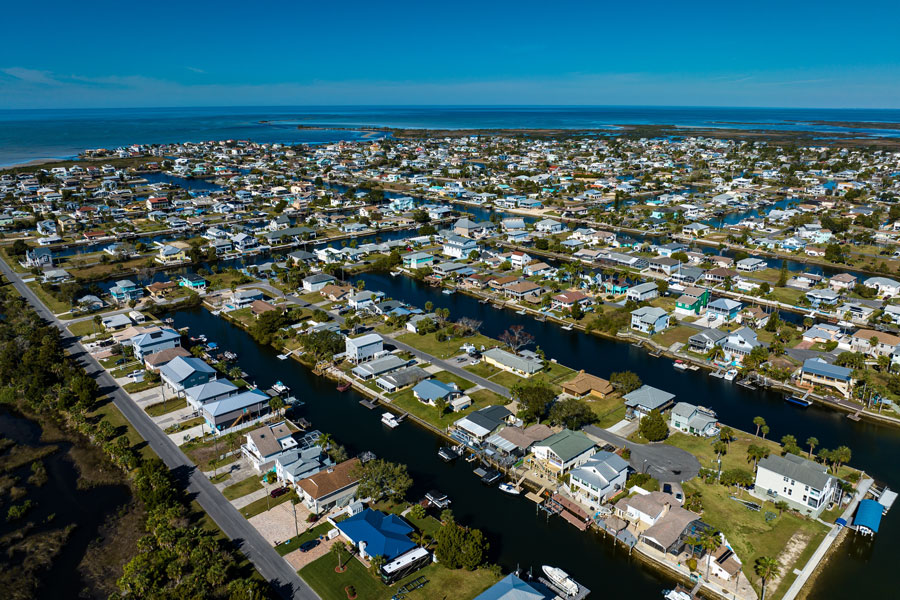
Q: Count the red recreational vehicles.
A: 0